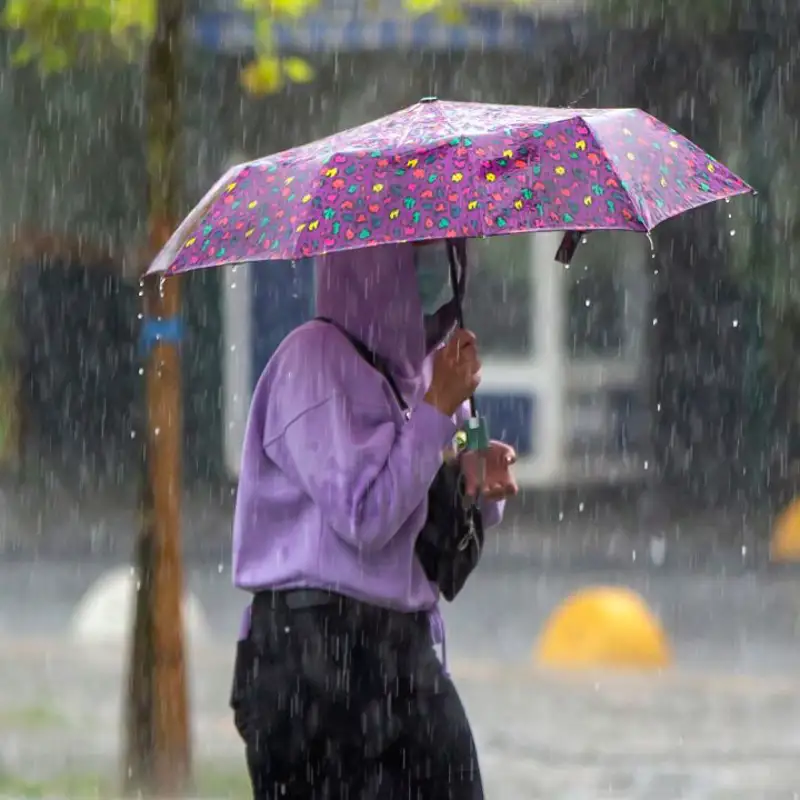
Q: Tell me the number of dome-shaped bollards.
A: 3